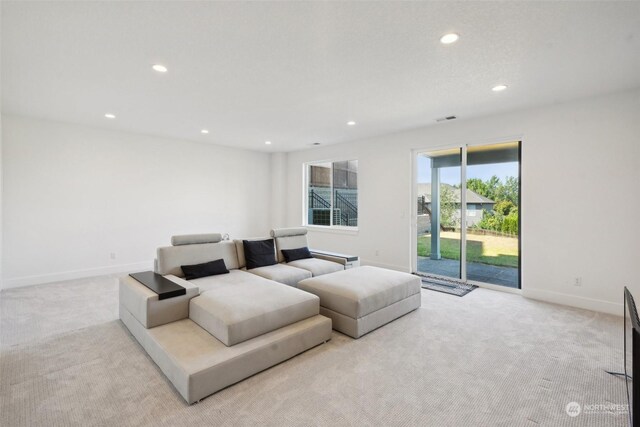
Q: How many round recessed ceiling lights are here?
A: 7